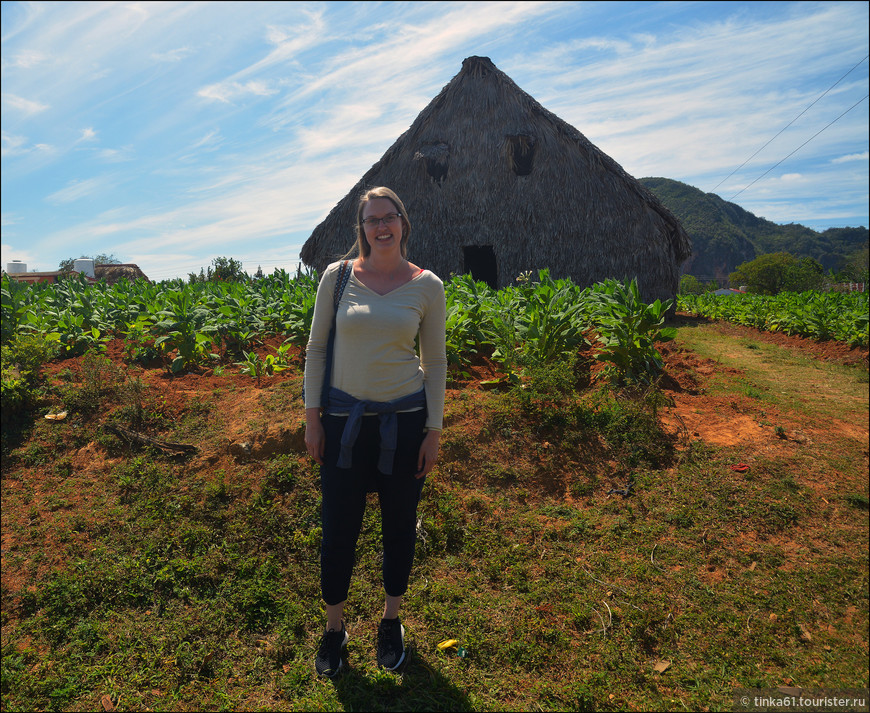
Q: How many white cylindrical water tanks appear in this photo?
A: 2